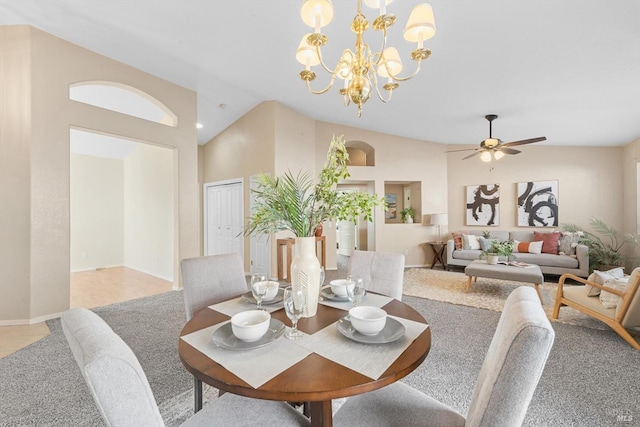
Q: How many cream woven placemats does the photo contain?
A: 4